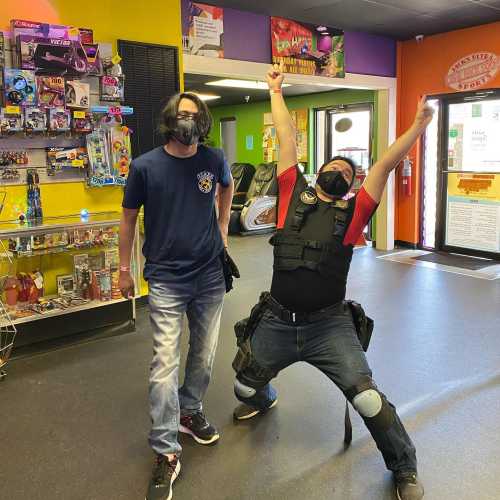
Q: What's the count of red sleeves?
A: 2